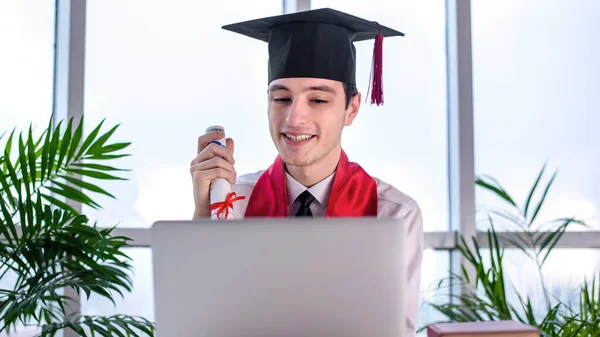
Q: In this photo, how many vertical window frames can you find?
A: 3